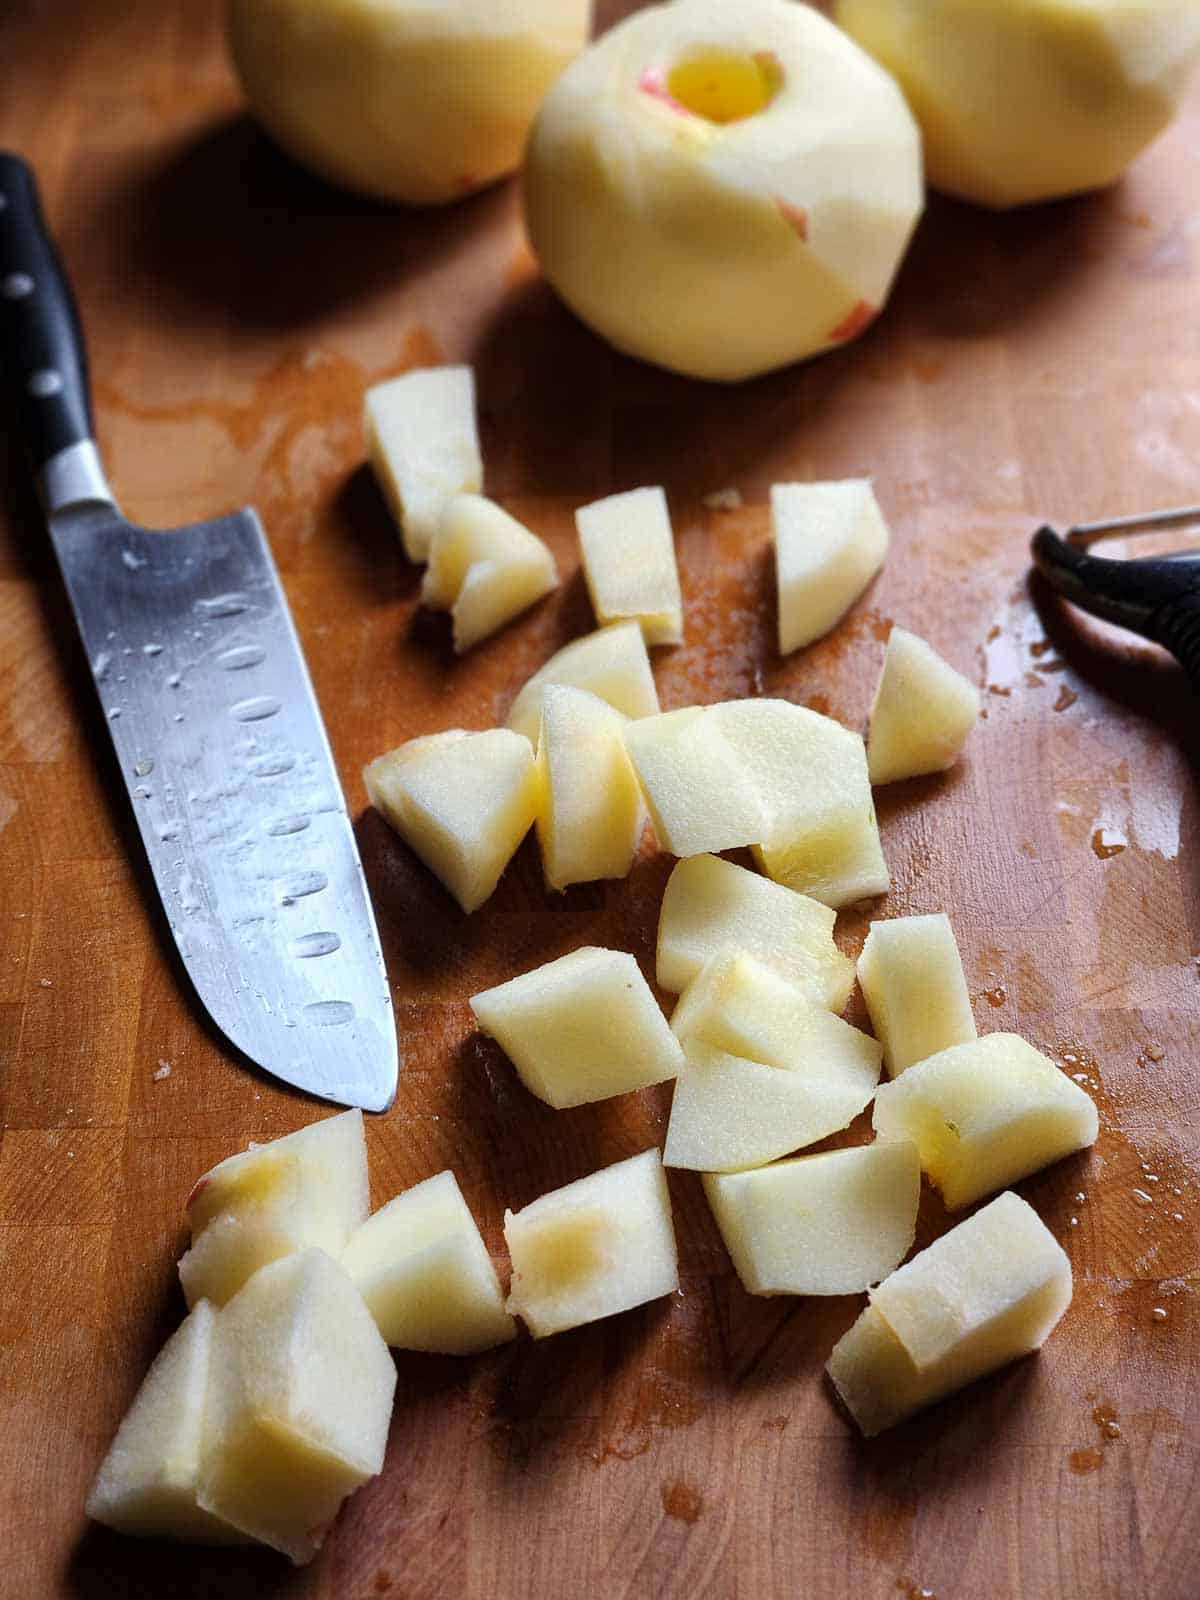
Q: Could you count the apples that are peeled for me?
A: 3